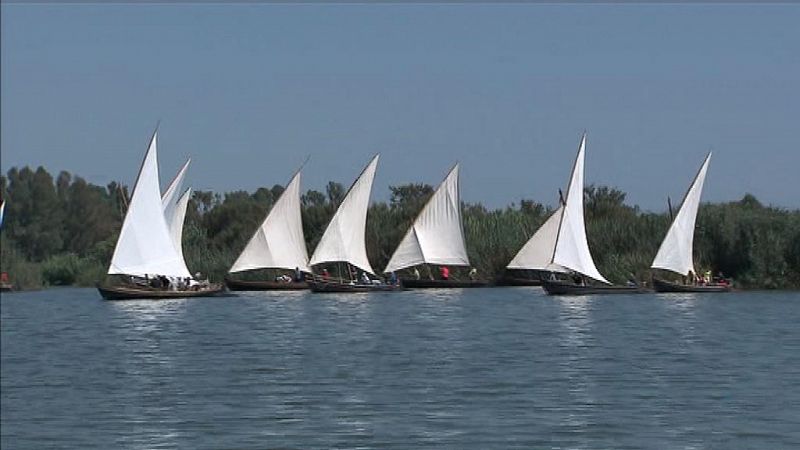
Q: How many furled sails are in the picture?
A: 0